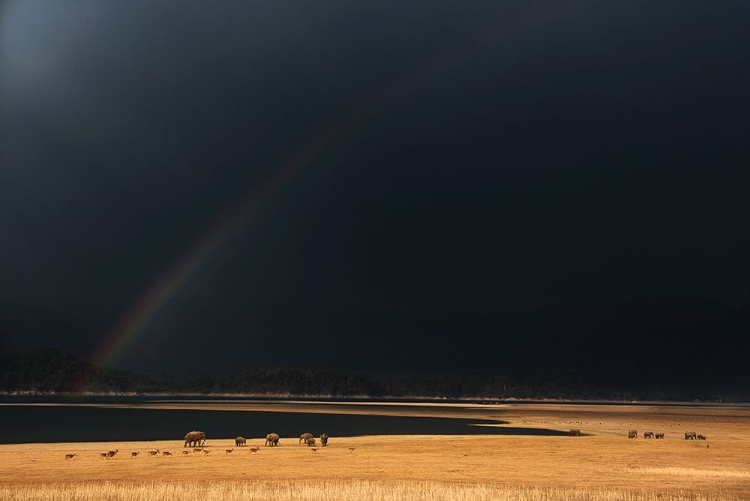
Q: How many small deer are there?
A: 13